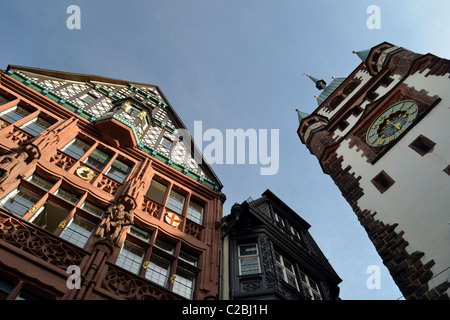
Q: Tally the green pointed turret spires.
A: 3